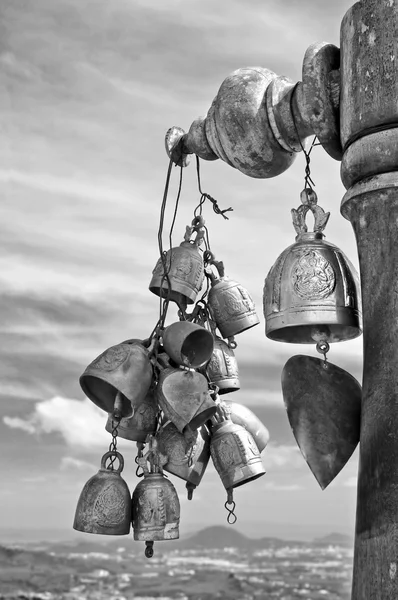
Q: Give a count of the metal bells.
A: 13